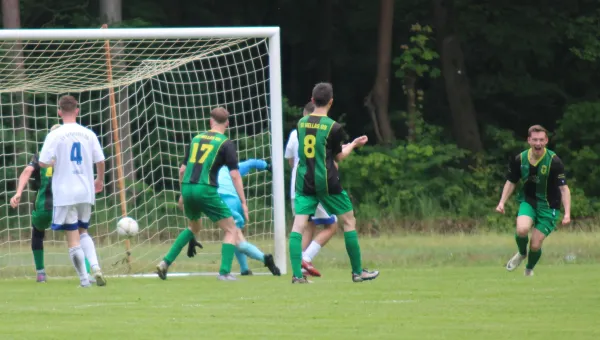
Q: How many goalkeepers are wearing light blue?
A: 1